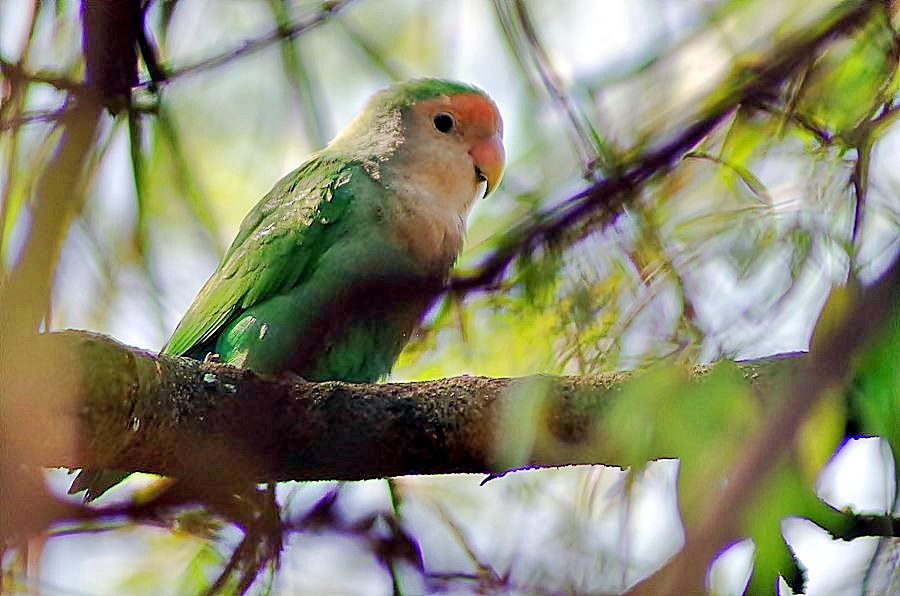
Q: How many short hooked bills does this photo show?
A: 1